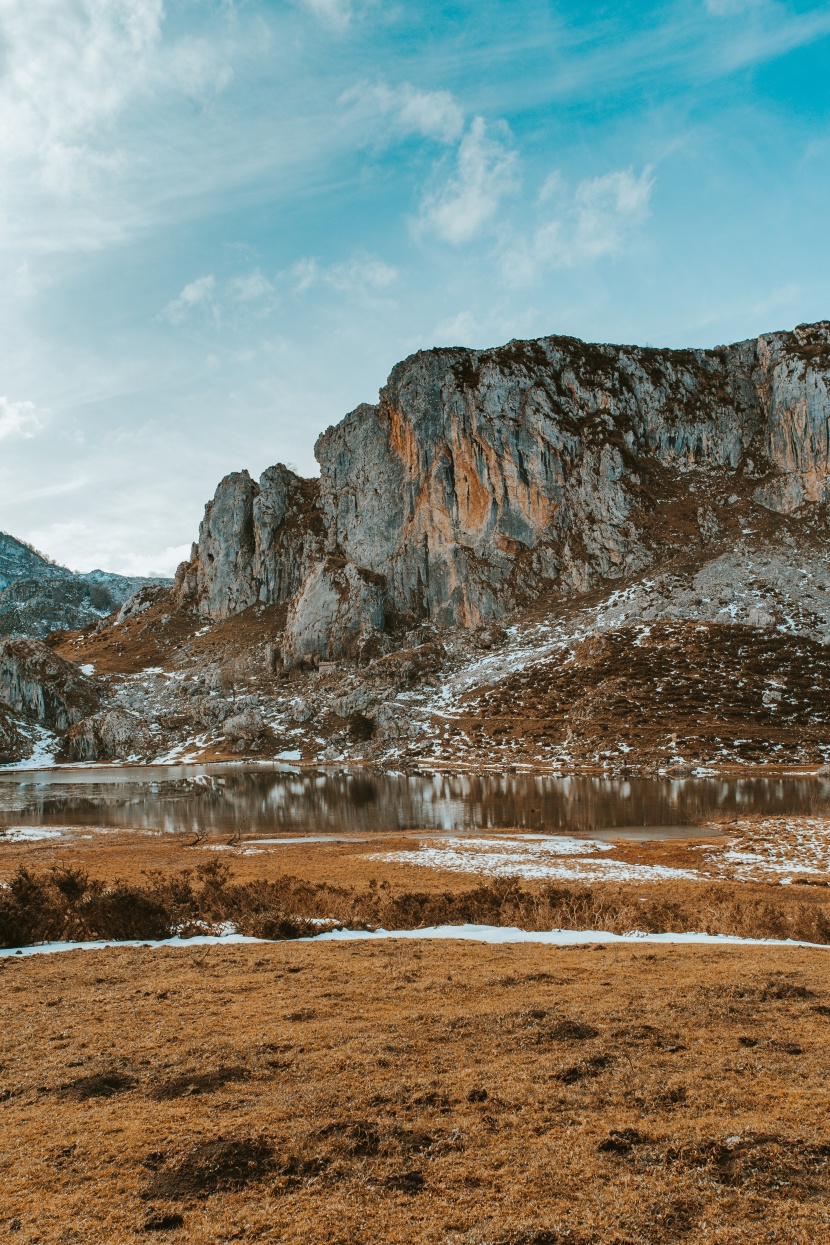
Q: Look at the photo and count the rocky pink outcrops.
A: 0